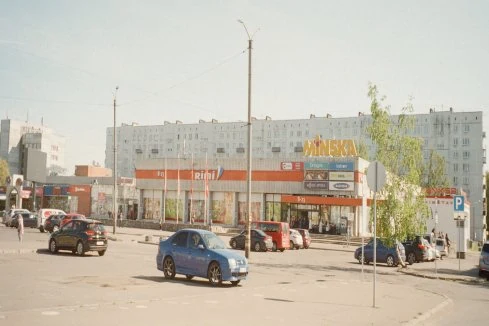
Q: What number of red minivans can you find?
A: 1